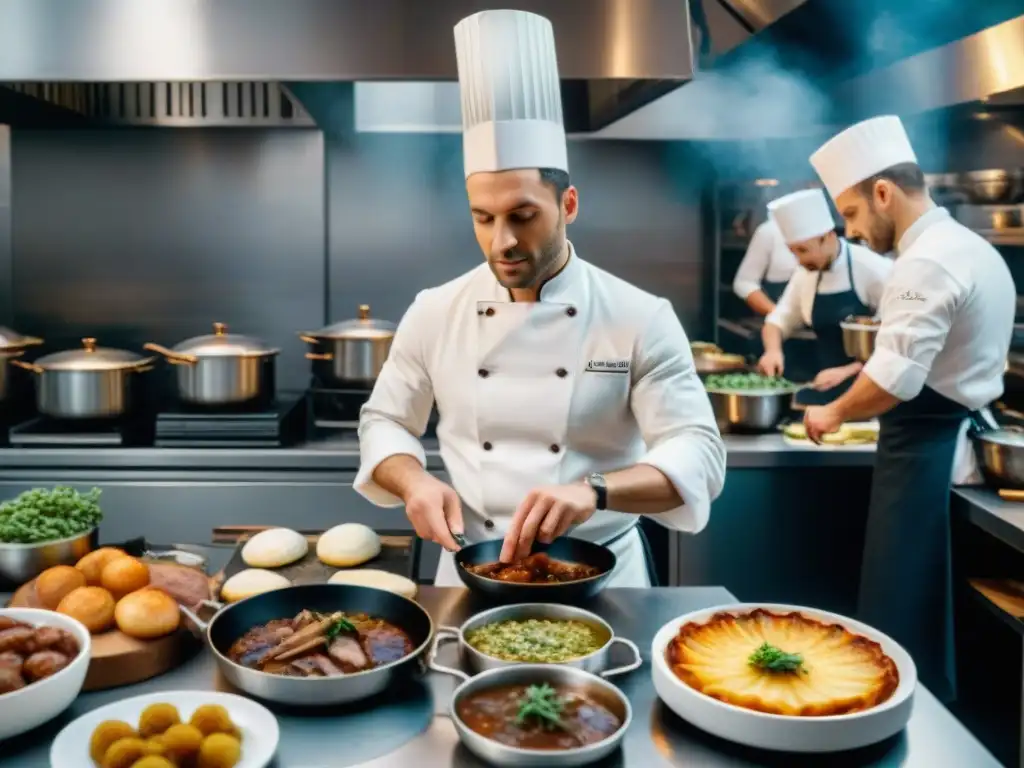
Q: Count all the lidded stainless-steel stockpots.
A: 4